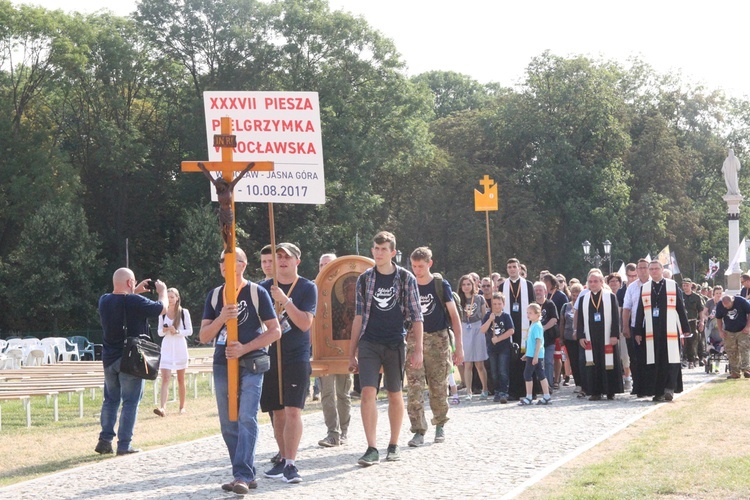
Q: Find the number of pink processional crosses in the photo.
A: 0